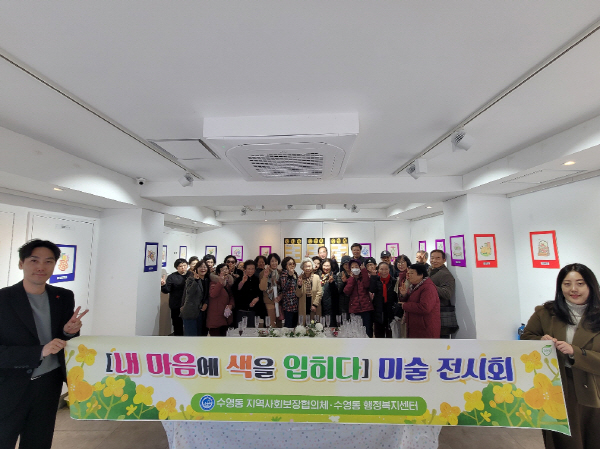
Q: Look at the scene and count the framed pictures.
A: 14